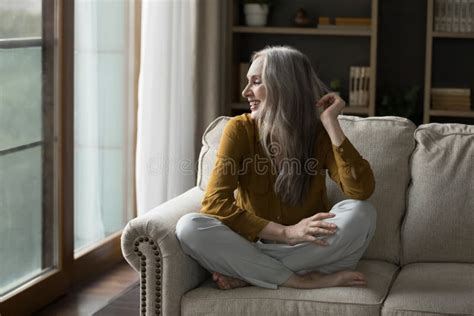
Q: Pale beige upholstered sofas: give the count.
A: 1